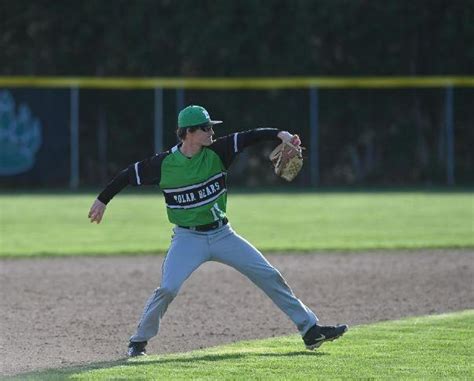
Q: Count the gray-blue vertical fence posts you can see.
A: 5